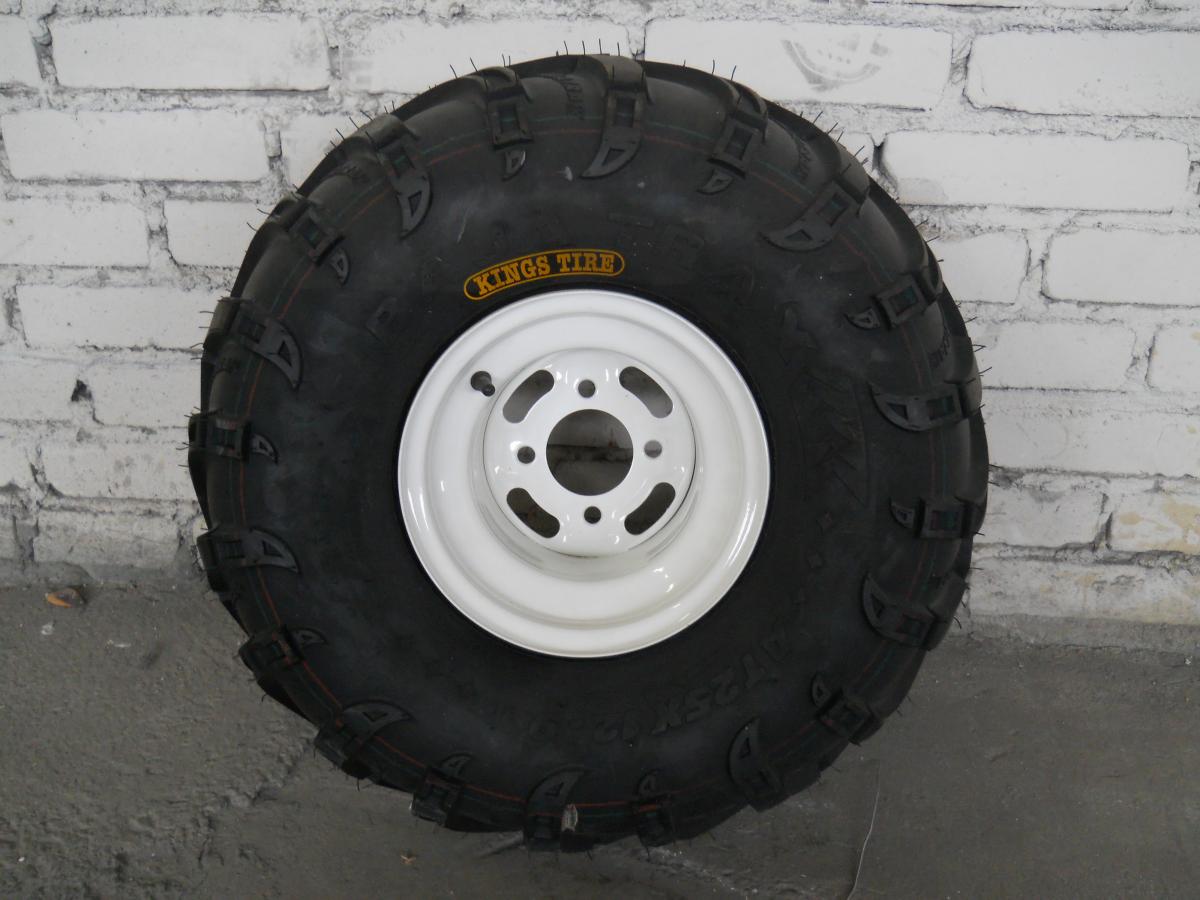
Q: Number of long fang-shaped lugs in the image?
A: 10